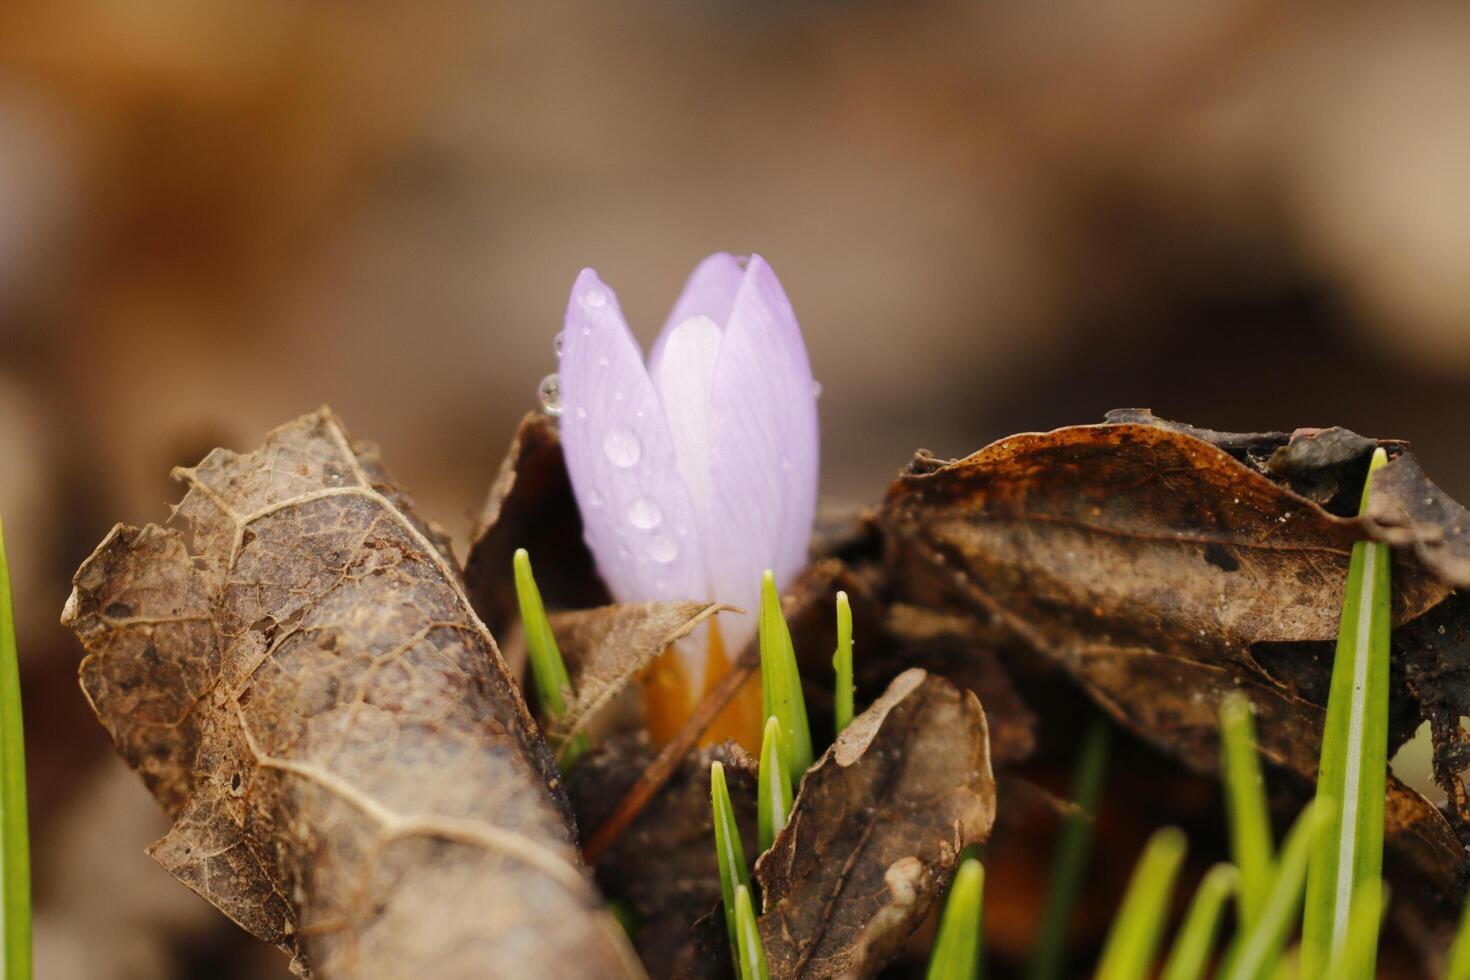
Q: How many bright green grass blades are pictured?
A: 15